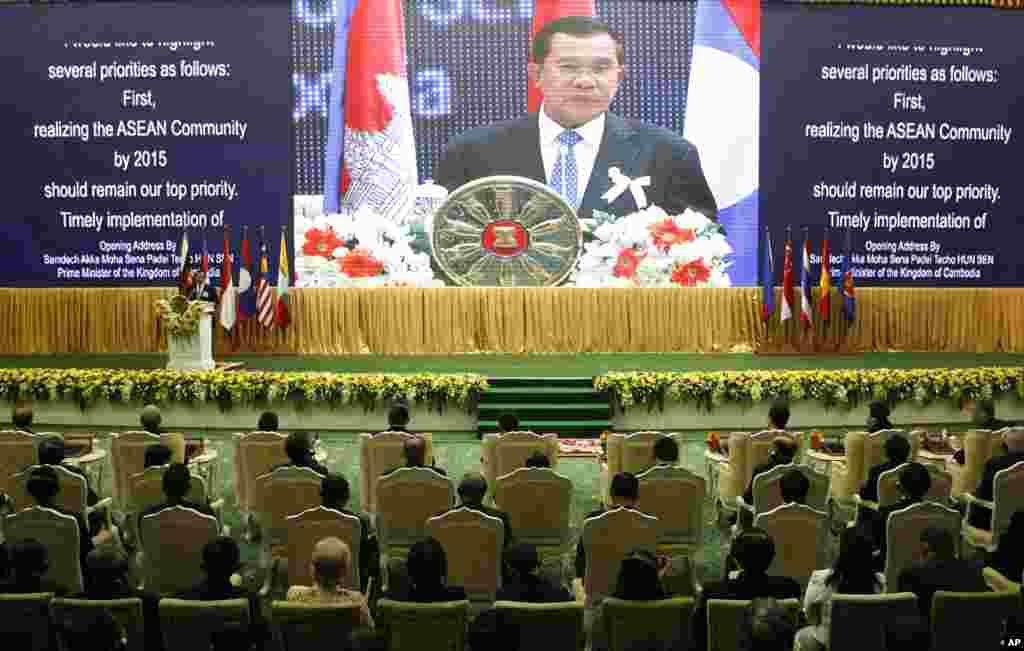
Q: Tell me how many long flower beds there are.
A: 2